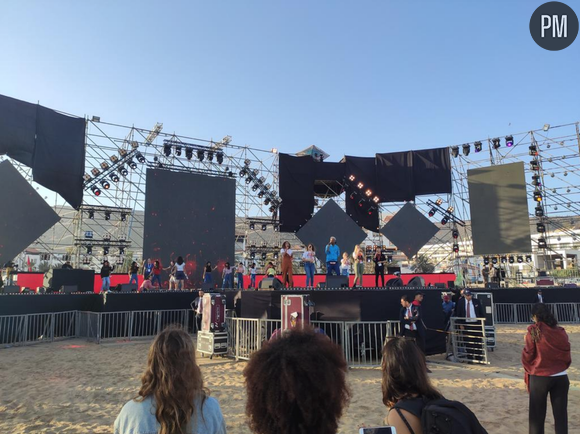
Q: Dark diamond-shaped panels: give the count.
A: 3